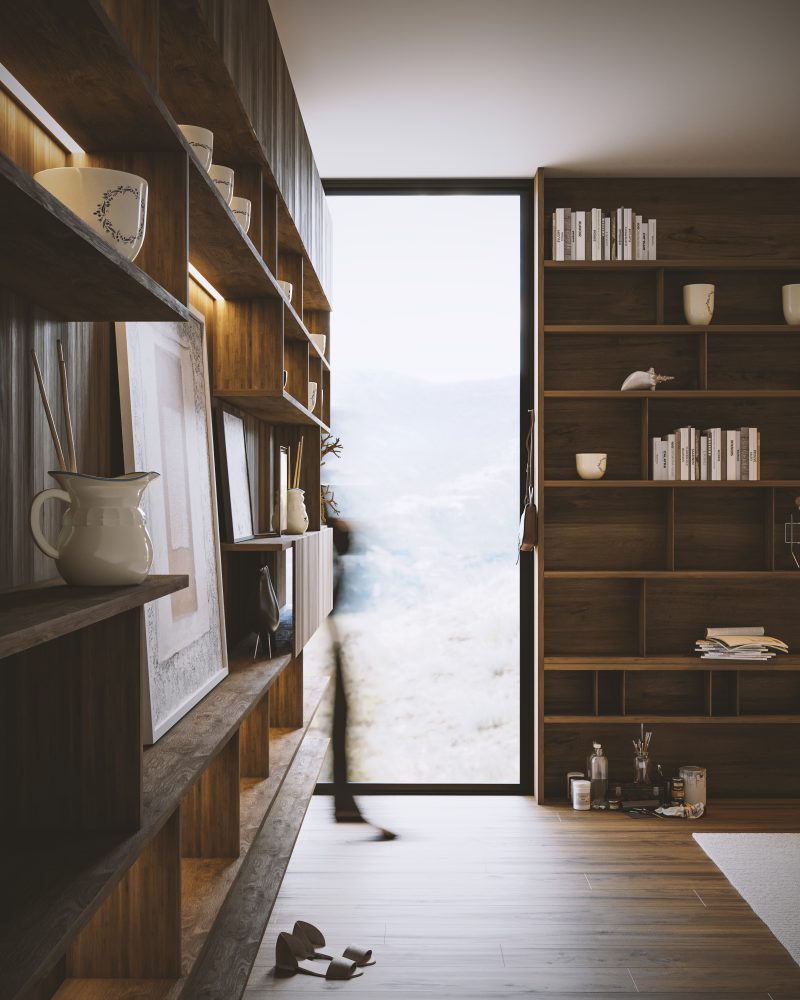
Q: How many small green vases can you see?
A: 0